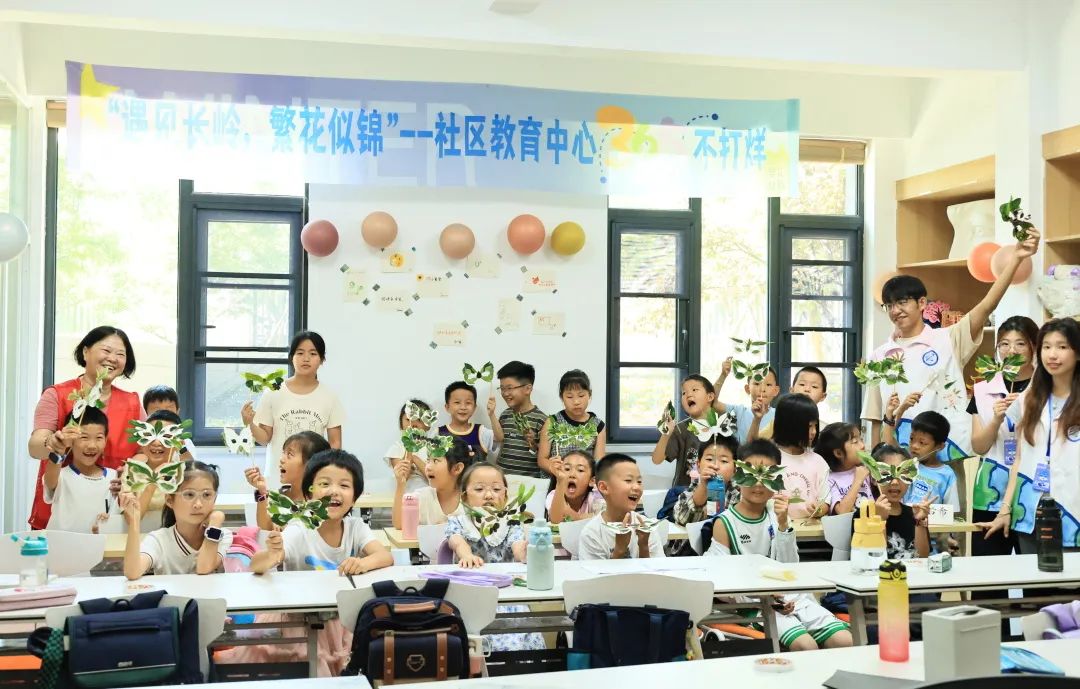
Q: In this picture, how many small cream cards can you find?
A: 9